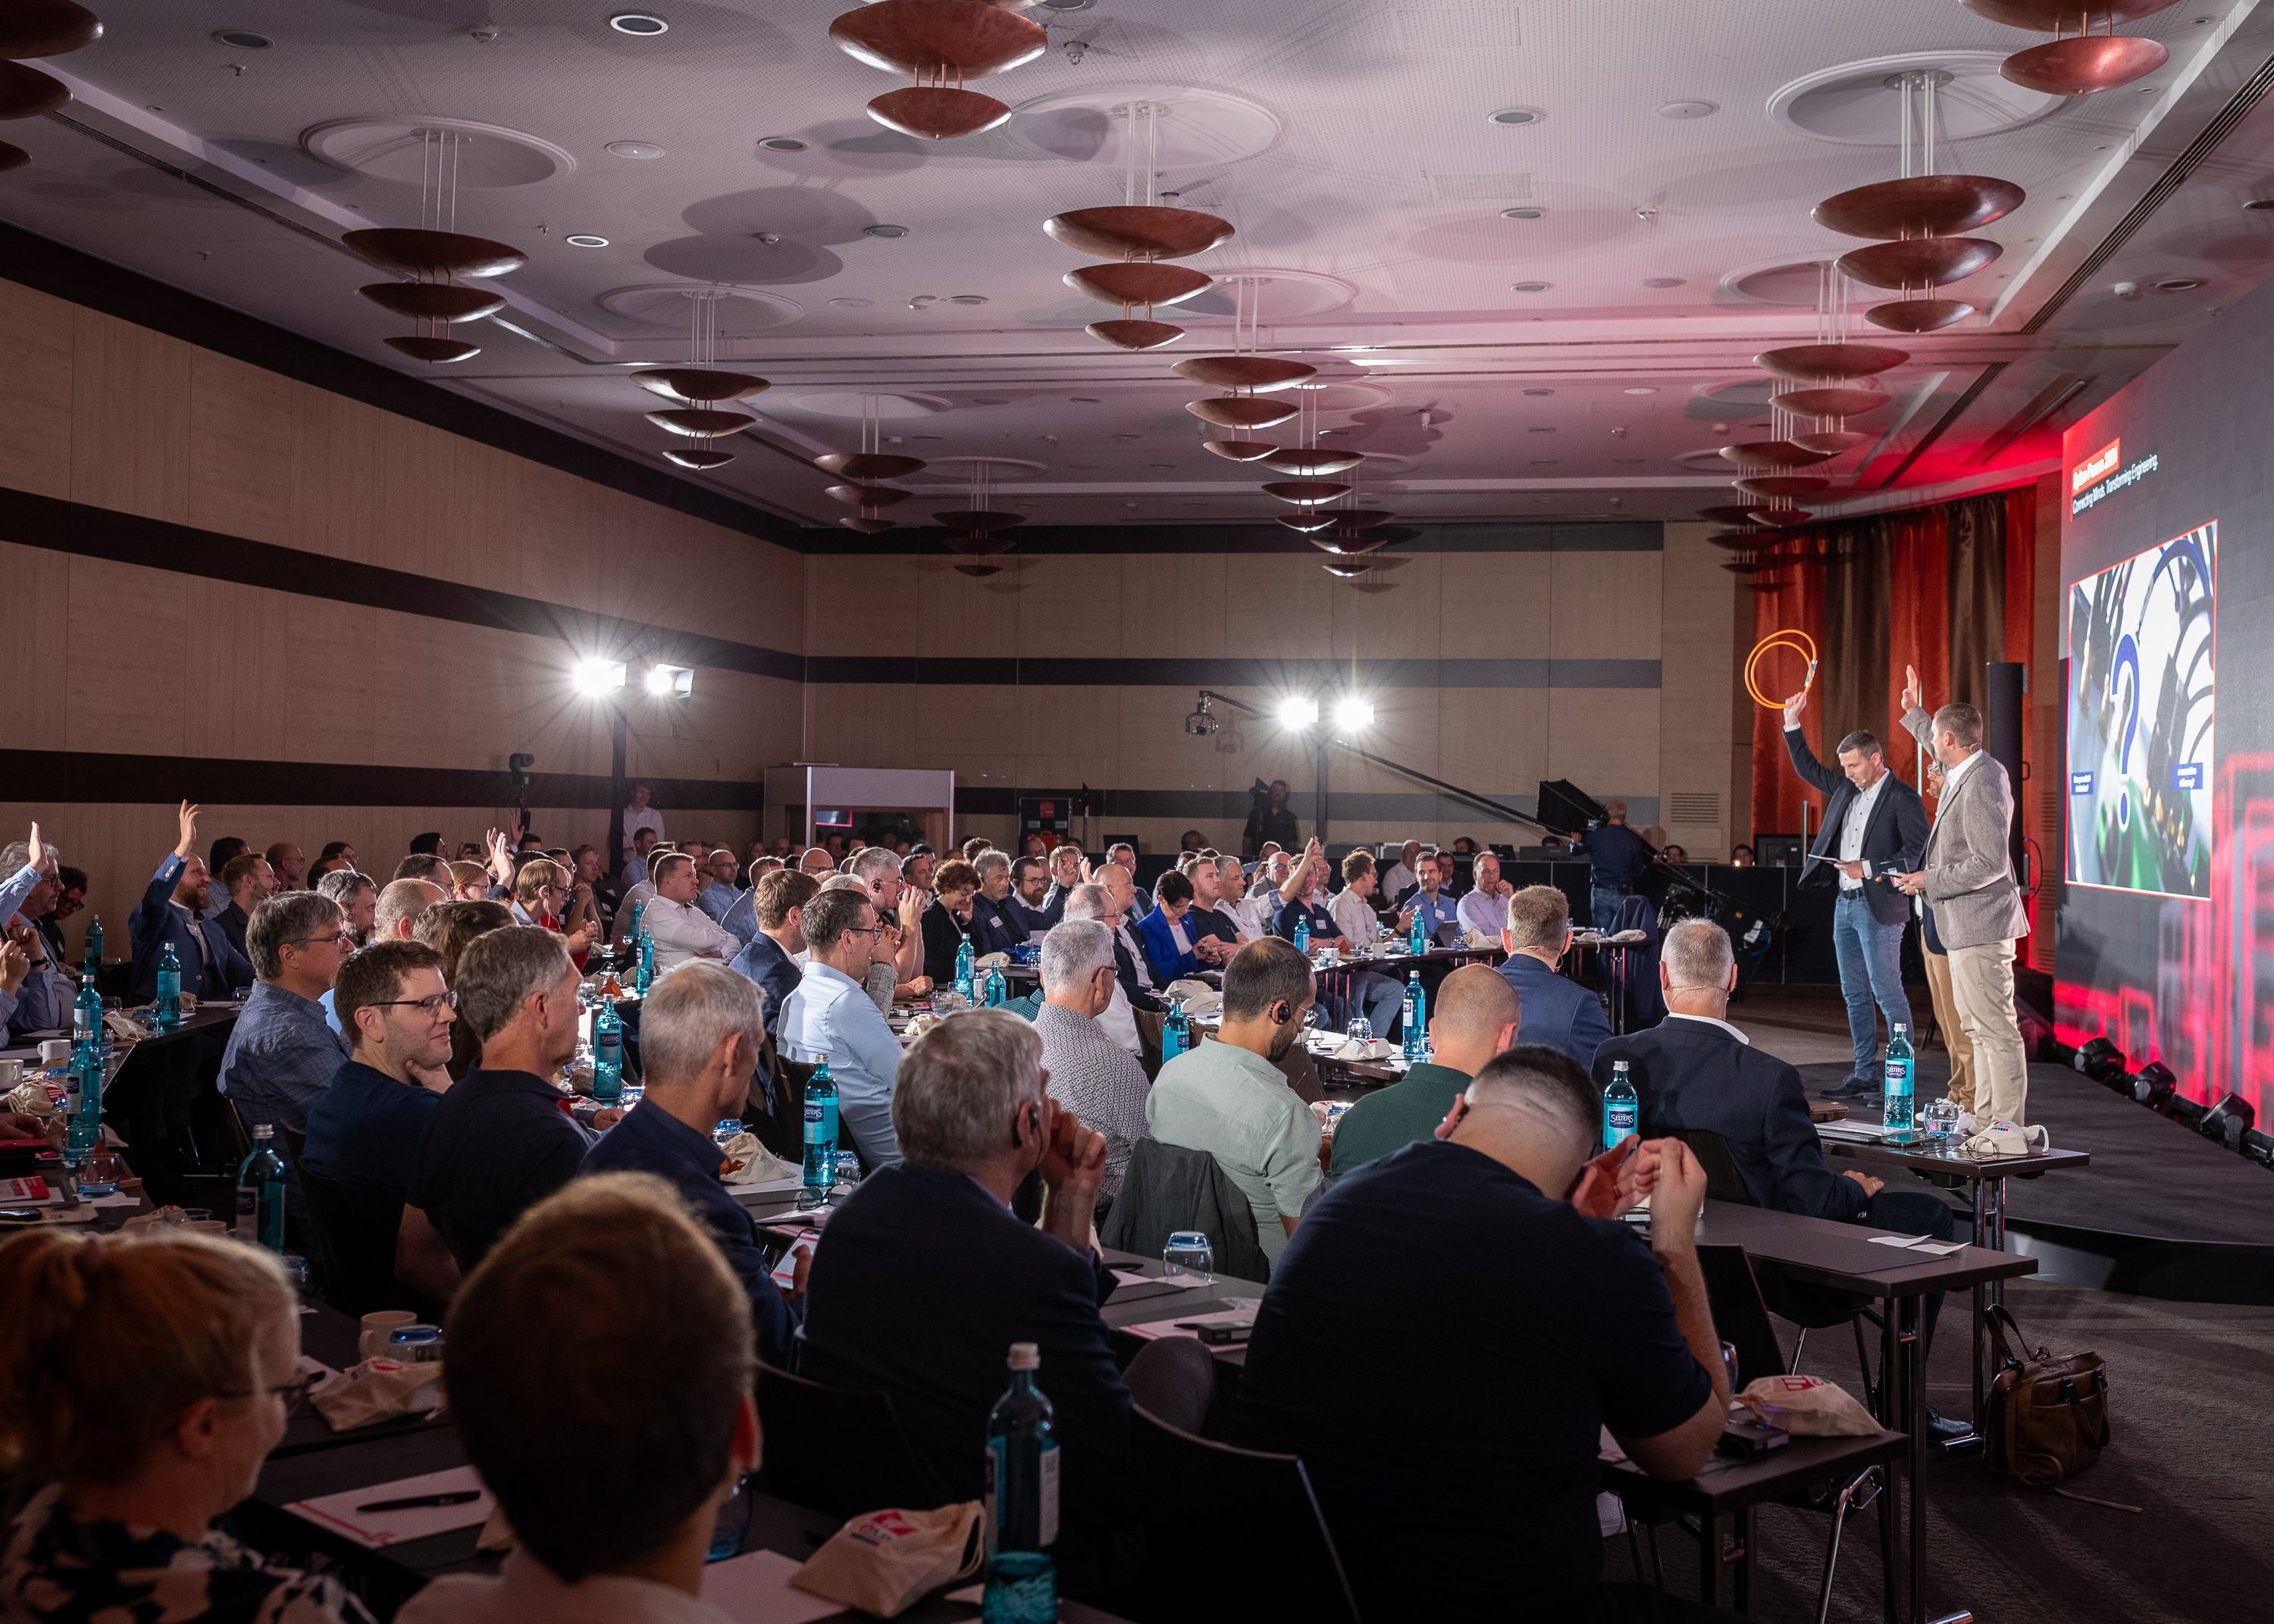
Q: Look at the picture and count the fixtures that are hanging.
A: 15